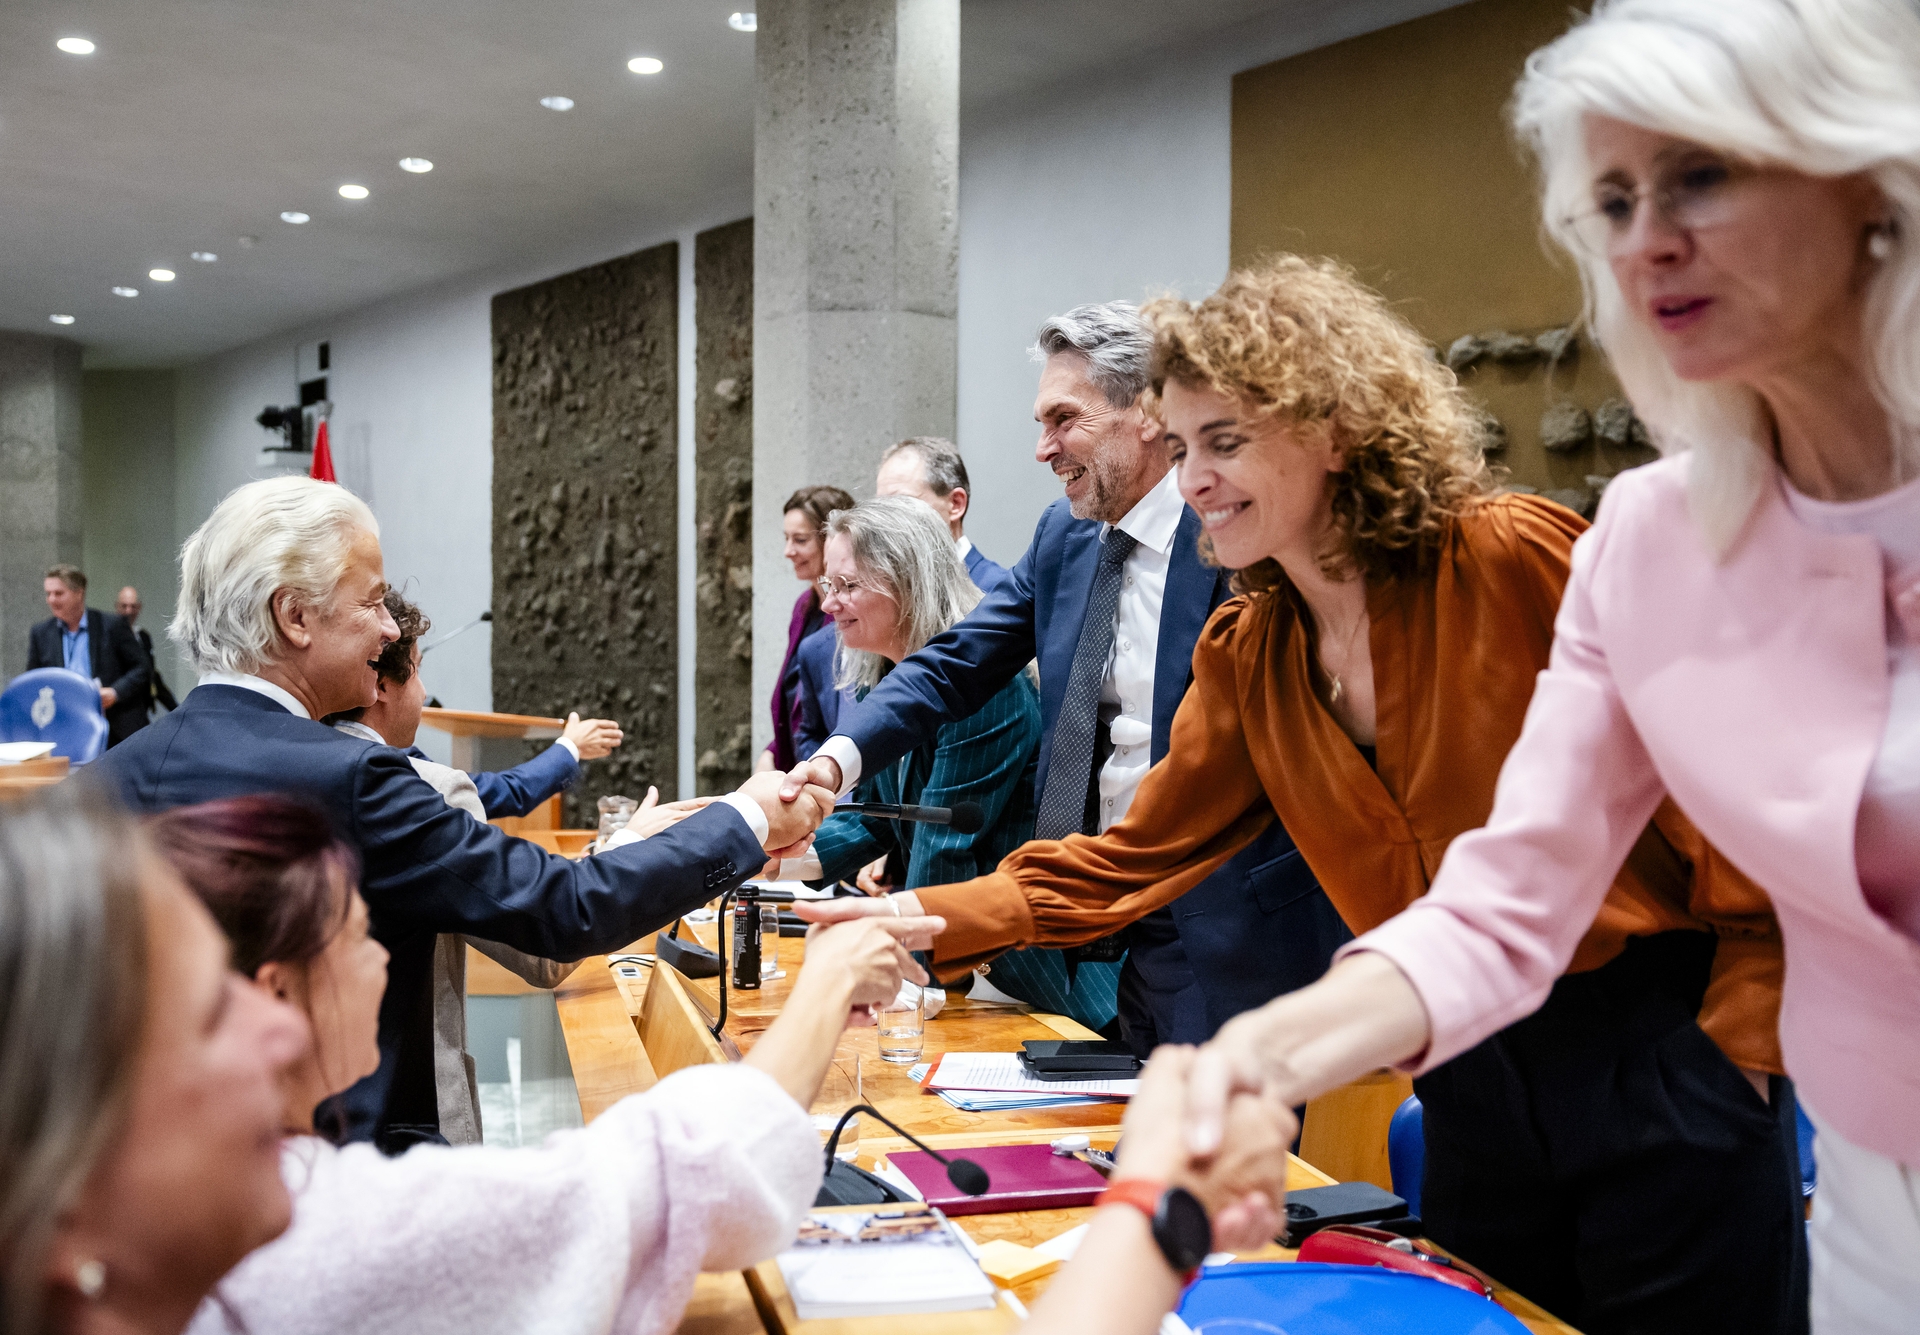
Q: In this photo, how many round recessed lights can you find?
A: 11